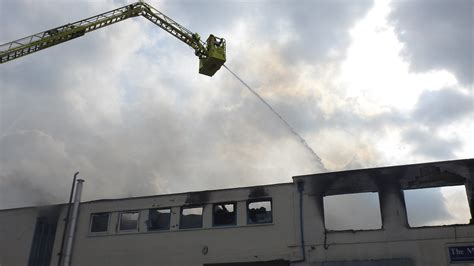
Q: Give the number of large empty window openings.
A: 2